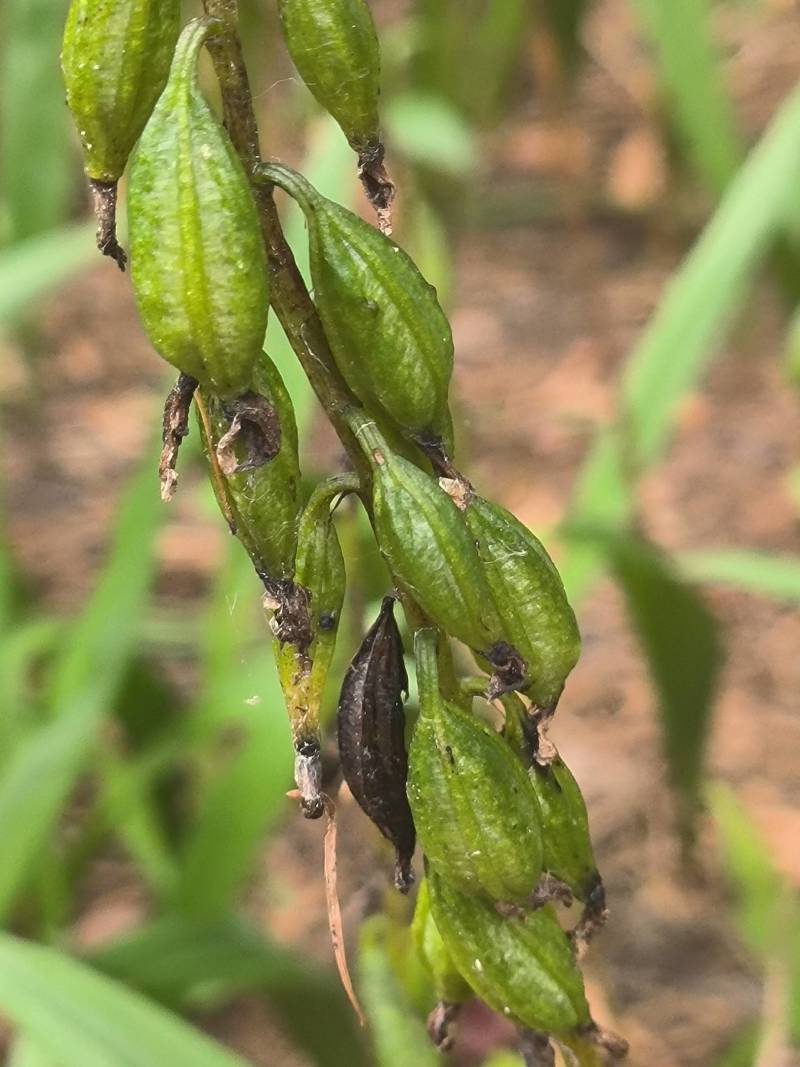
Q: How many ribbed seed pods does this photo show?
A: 13